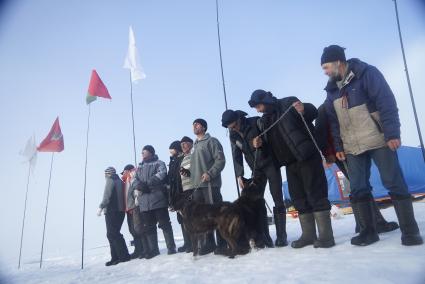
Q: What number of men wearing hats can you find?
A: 9